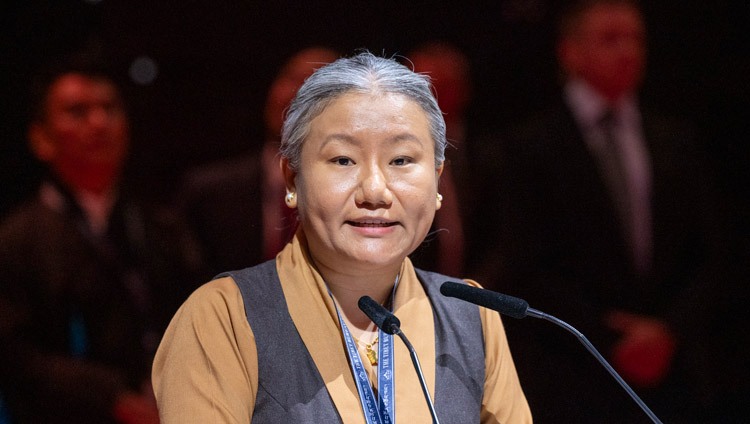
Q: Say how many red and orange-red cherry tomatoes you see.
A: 0